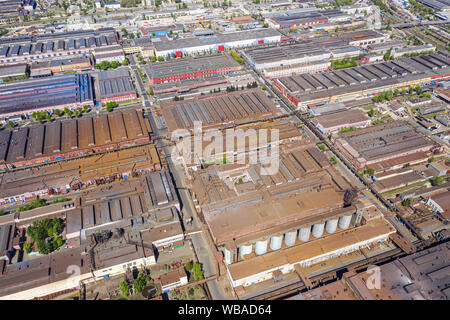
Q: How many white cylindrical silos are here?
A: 8